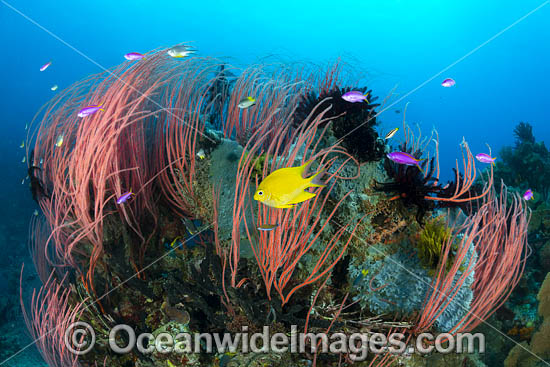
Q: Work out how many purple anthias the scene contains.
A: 9